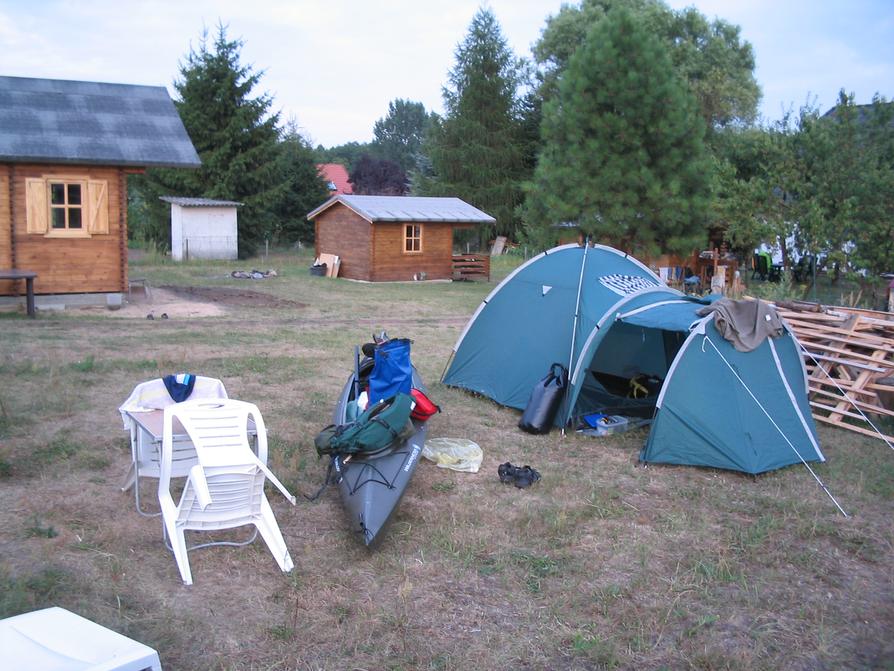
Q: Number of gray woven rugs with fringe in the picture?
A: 0